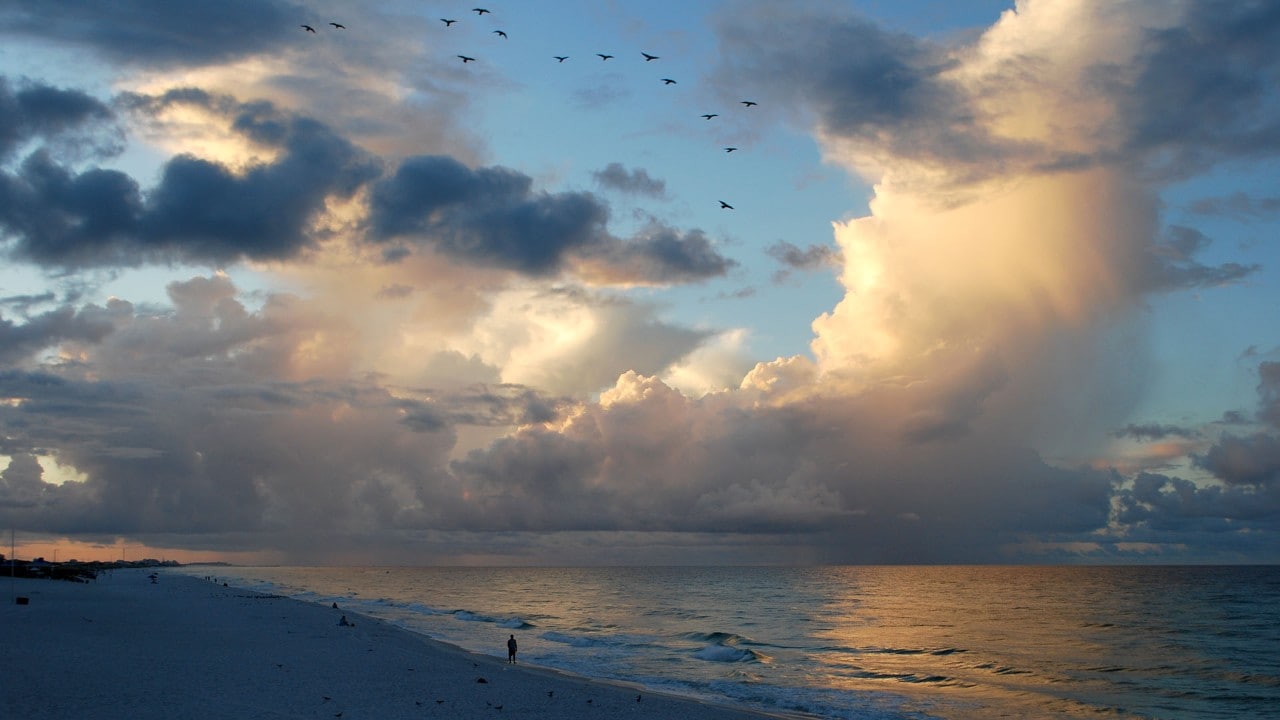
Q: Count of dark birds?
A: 14